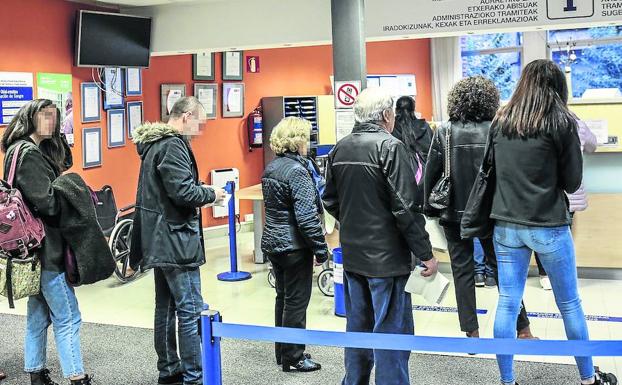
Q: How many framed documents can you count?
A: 11